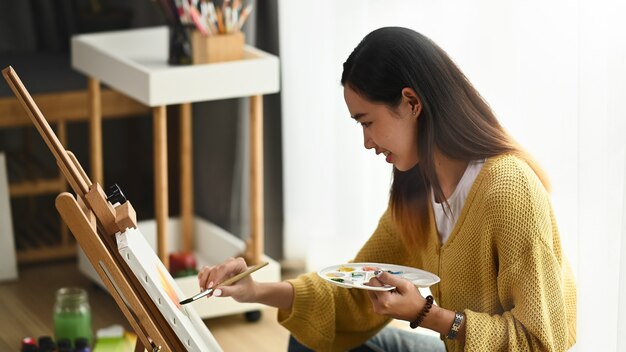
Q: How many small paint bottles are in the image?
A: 4